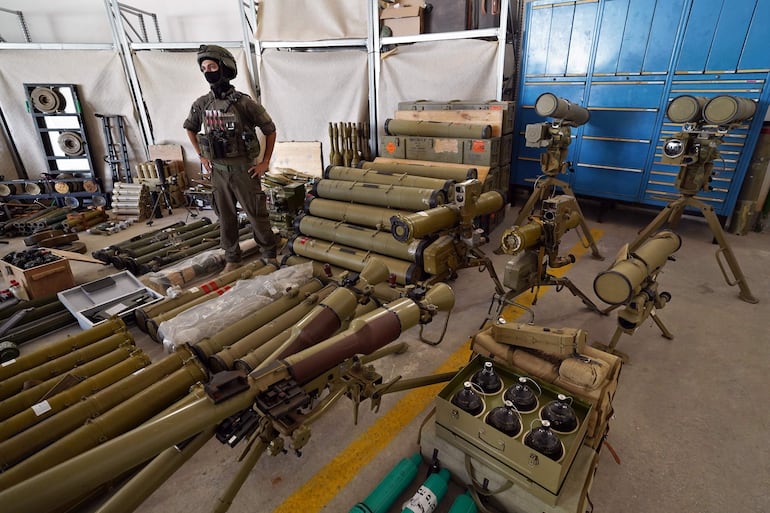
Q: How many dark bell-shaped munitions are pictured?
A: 6